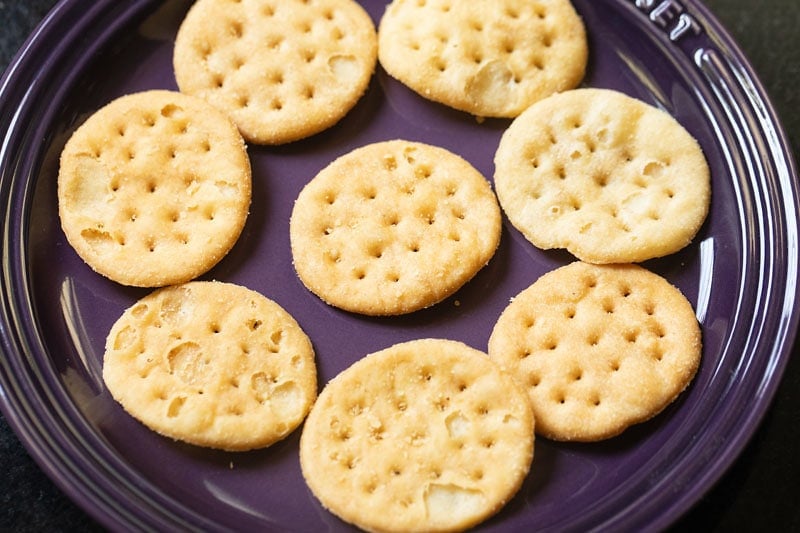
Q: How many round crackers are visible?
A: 8